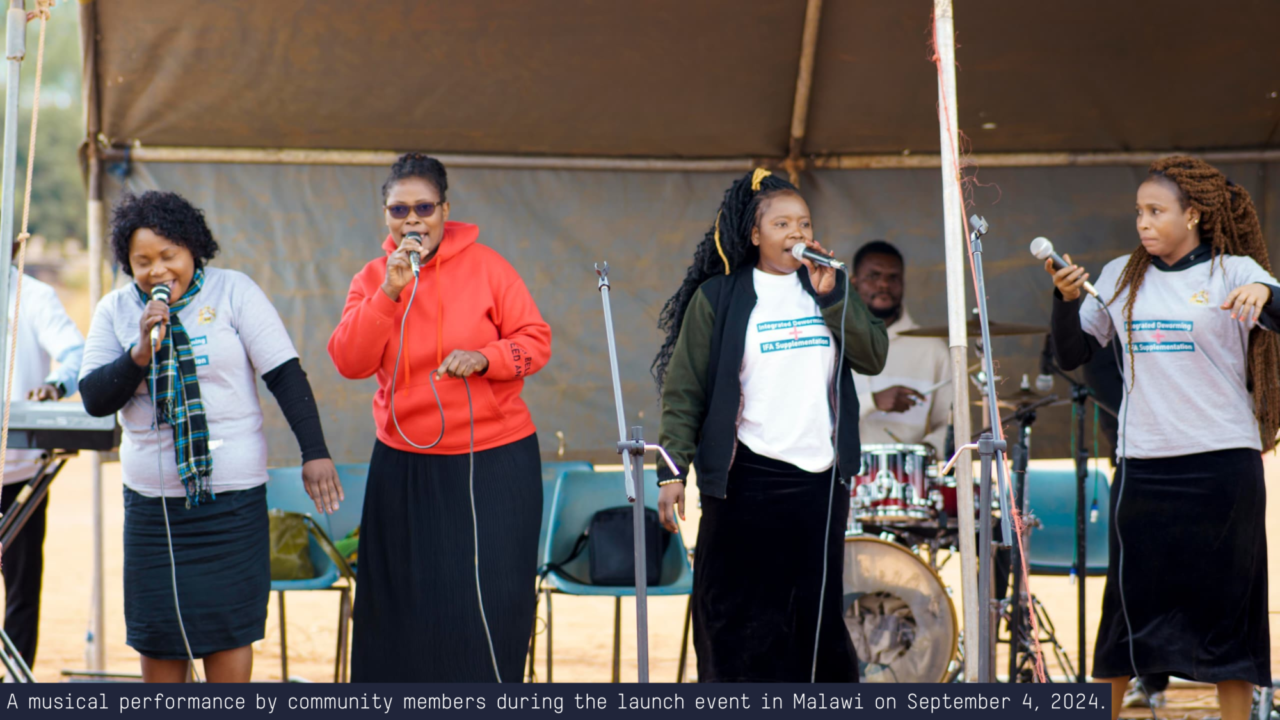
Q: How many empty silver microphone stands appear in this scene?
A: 2